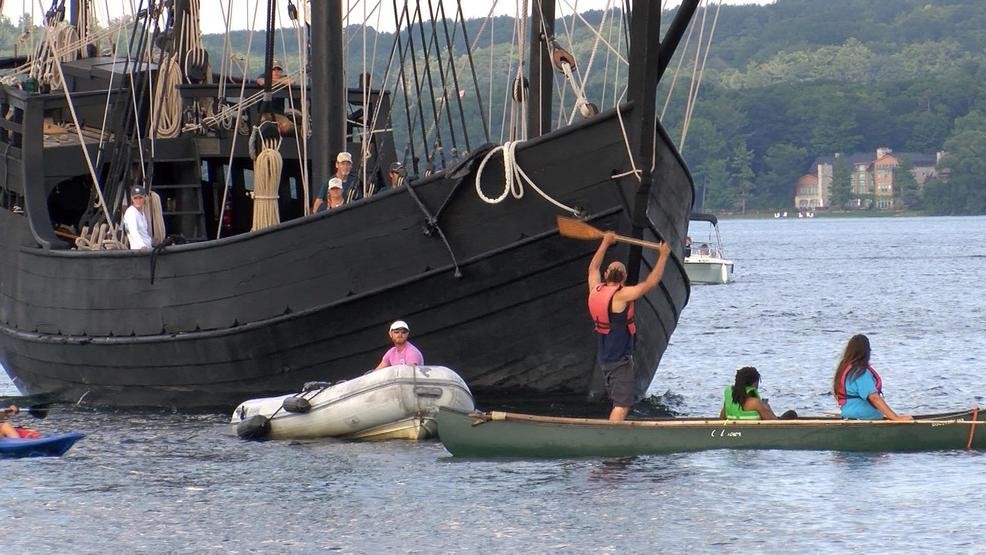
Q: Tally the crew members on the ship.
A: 5